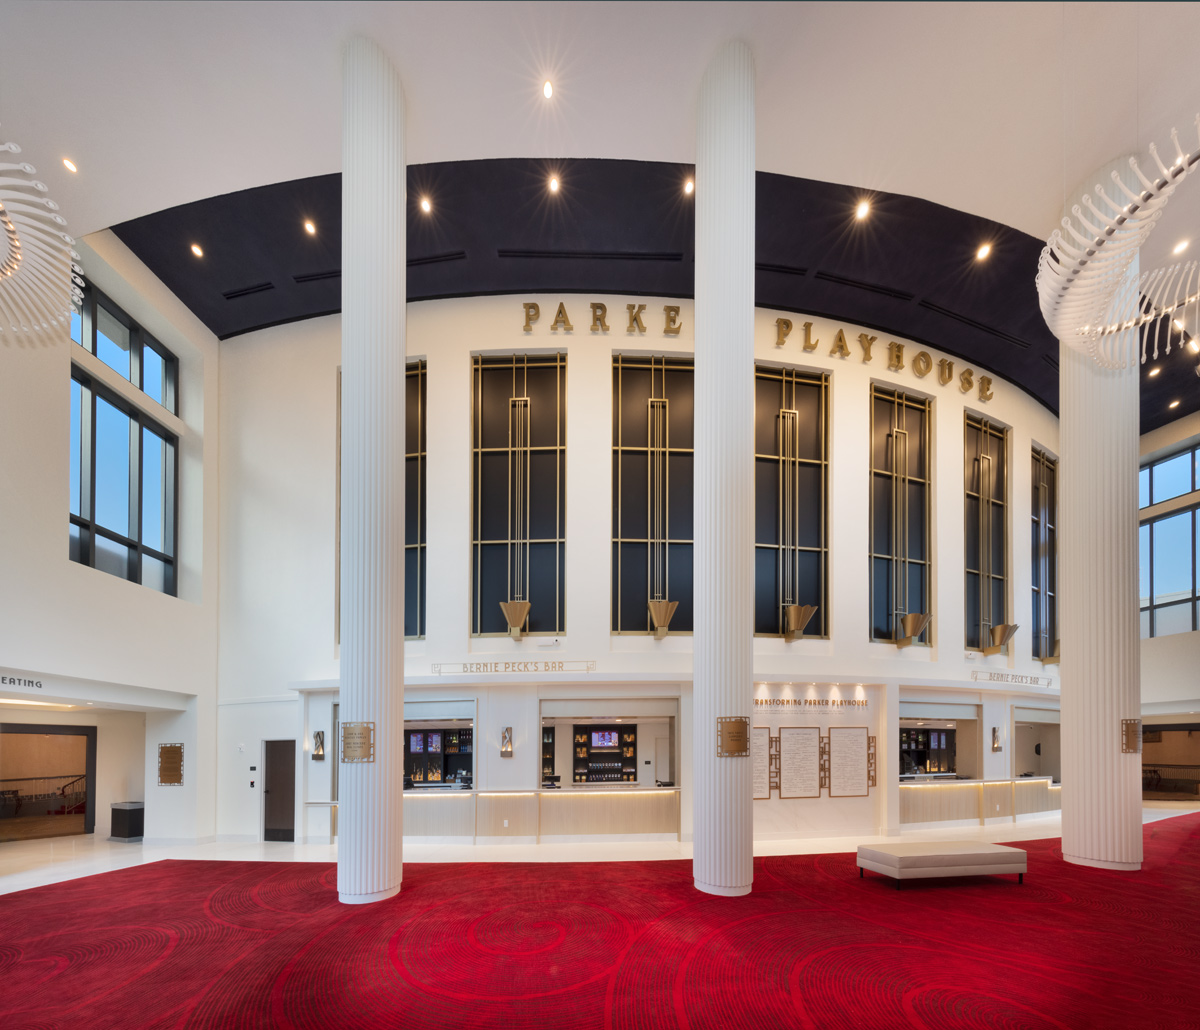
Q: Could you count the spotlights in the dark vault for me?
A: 9